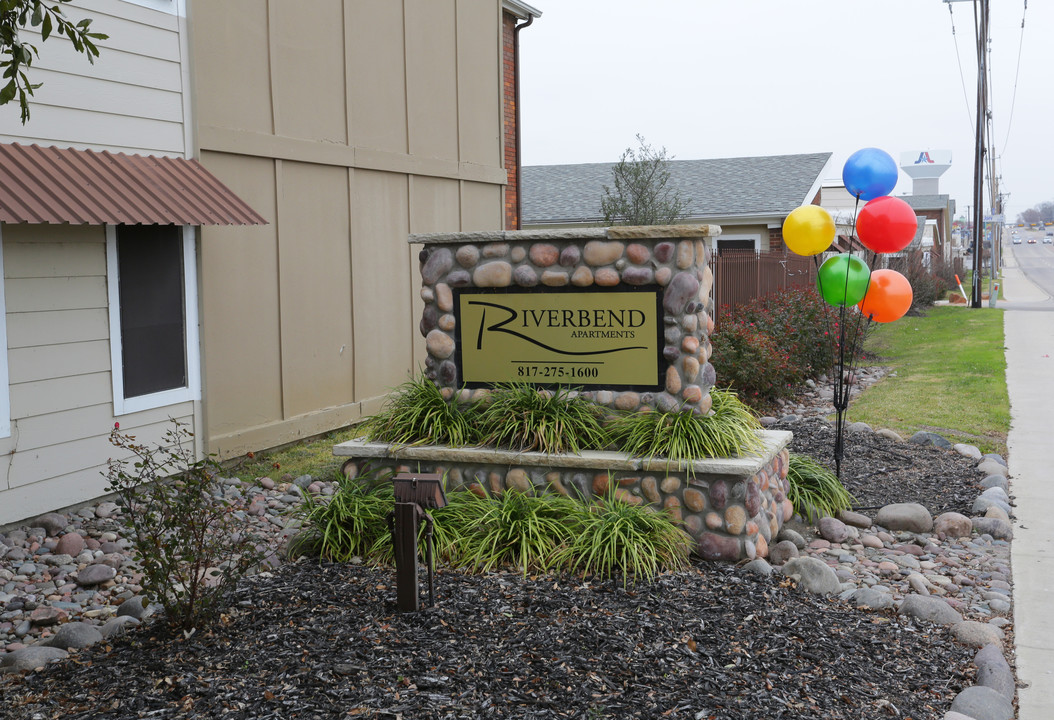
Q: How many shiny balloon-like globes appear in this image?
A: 5